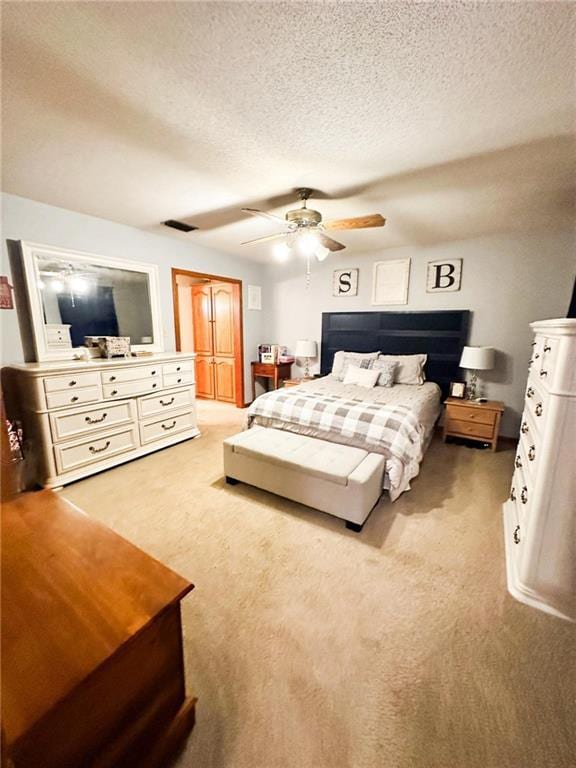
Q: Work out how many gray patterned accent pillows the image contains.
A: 2